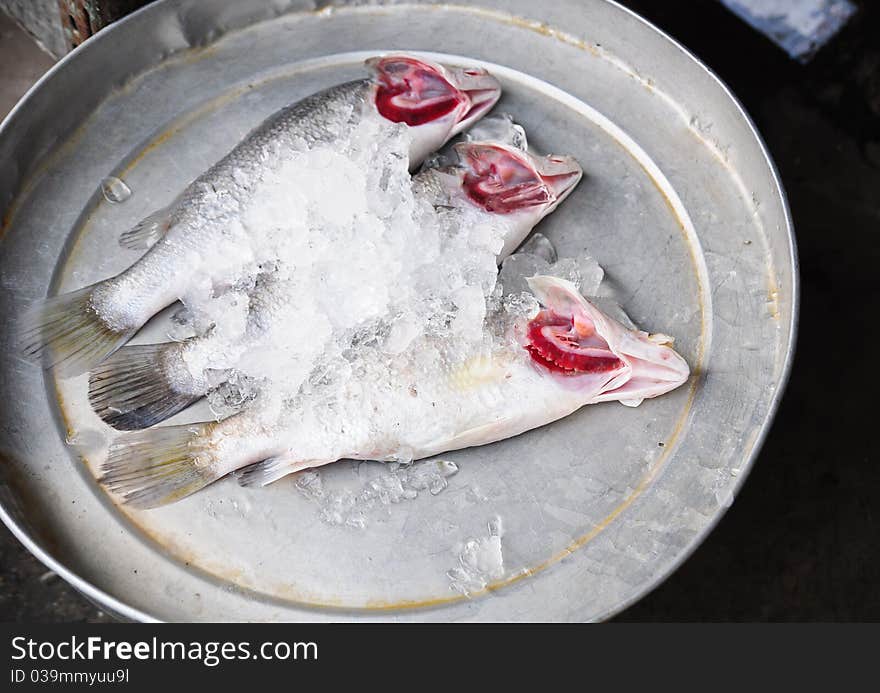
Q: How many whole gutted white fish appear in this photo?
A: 3